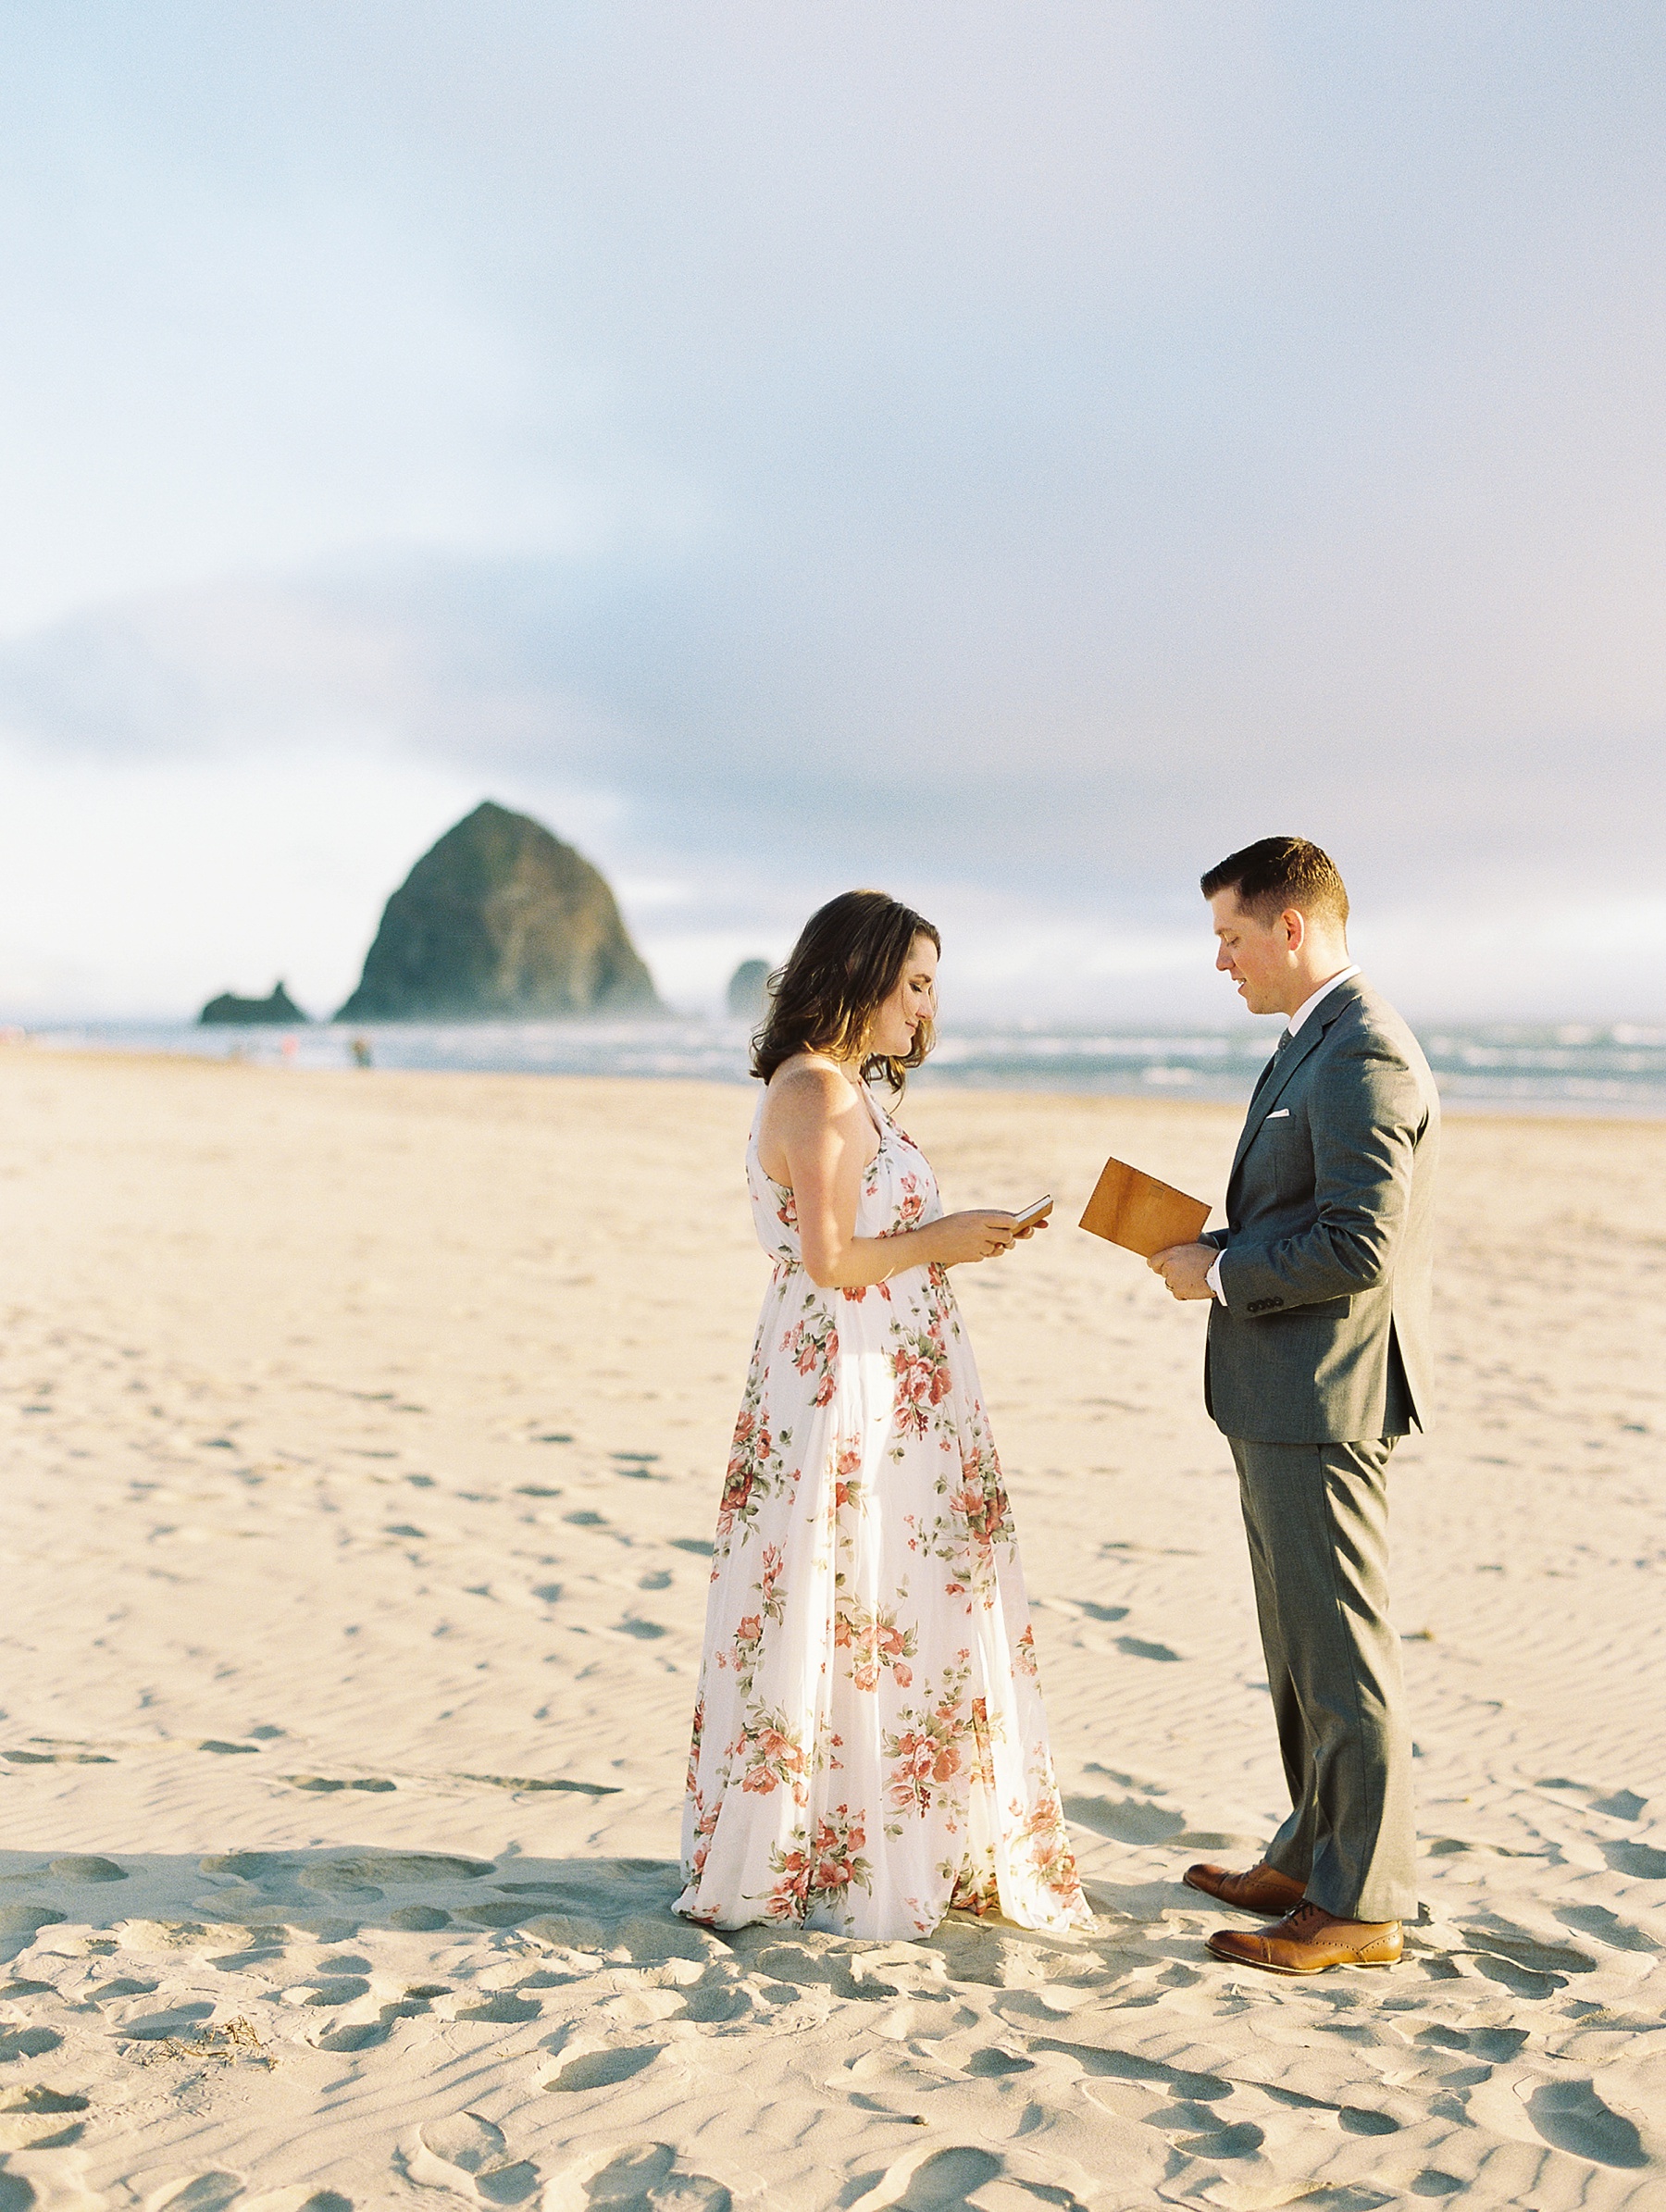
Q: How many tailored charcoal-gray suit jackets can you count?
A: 1